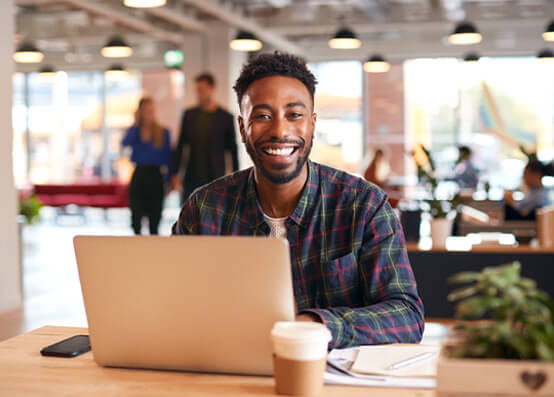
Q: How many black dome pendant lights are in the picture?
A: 12